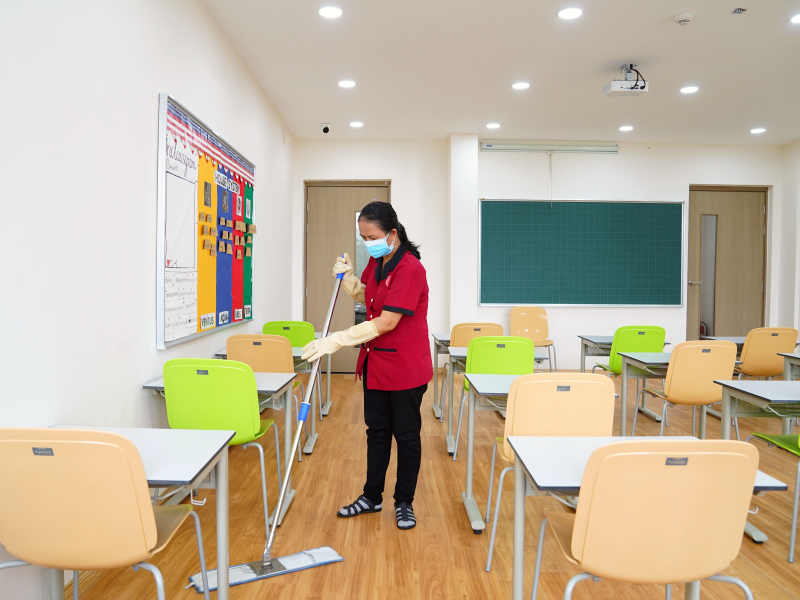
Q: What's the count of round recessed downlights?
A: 10